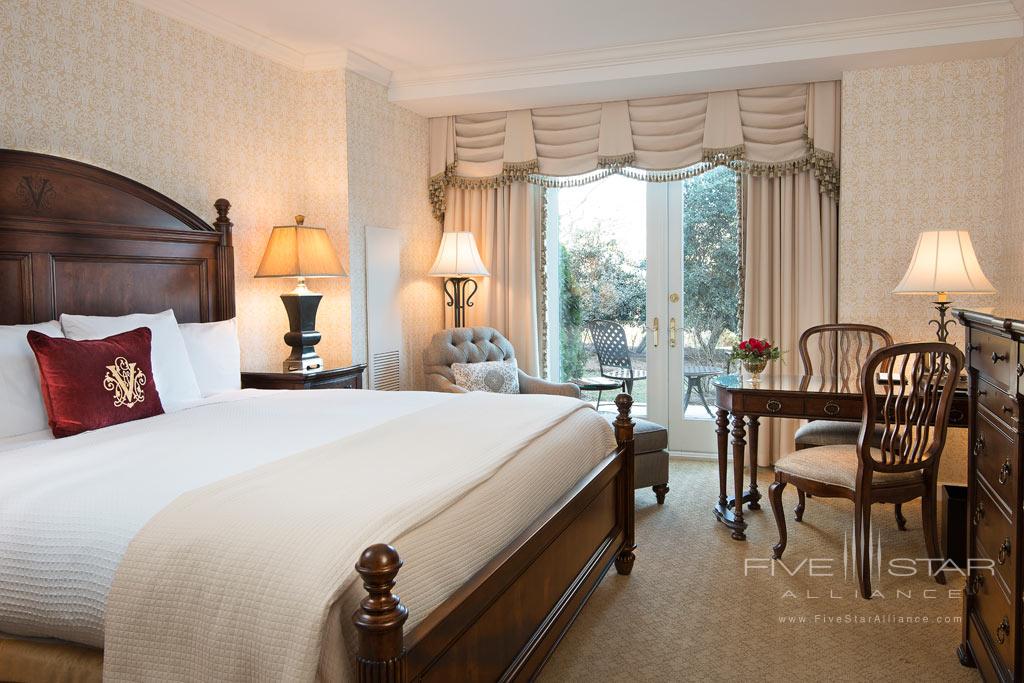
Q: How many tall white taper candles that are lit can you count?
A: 0